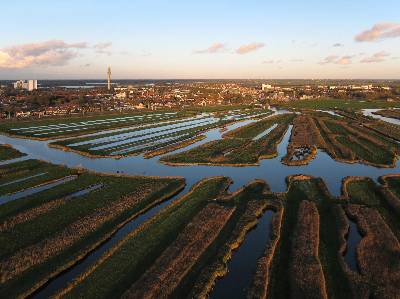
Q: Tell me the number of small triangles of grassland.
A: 1